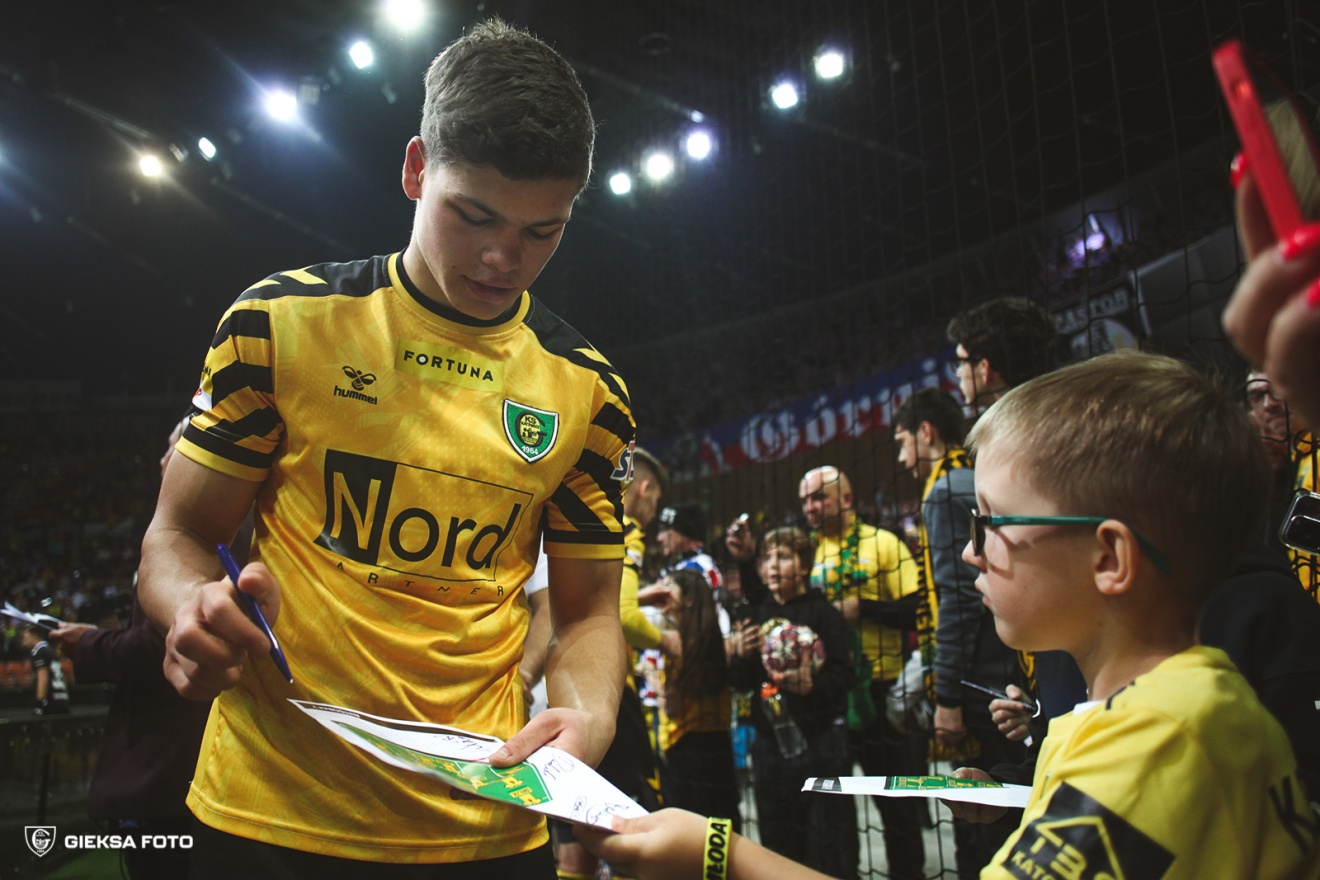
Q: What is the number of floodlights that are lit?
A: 10